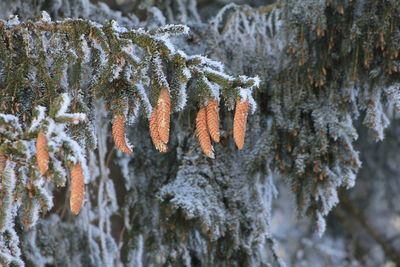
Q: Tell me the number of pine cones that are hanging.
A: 8